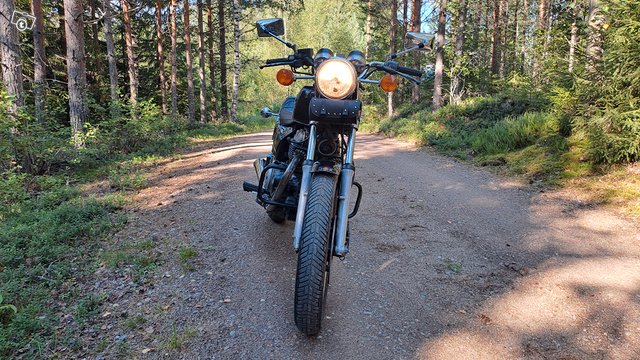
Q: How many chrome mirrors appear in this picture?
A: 2